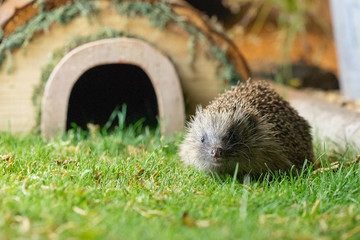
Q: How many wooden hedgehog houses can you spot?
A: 1